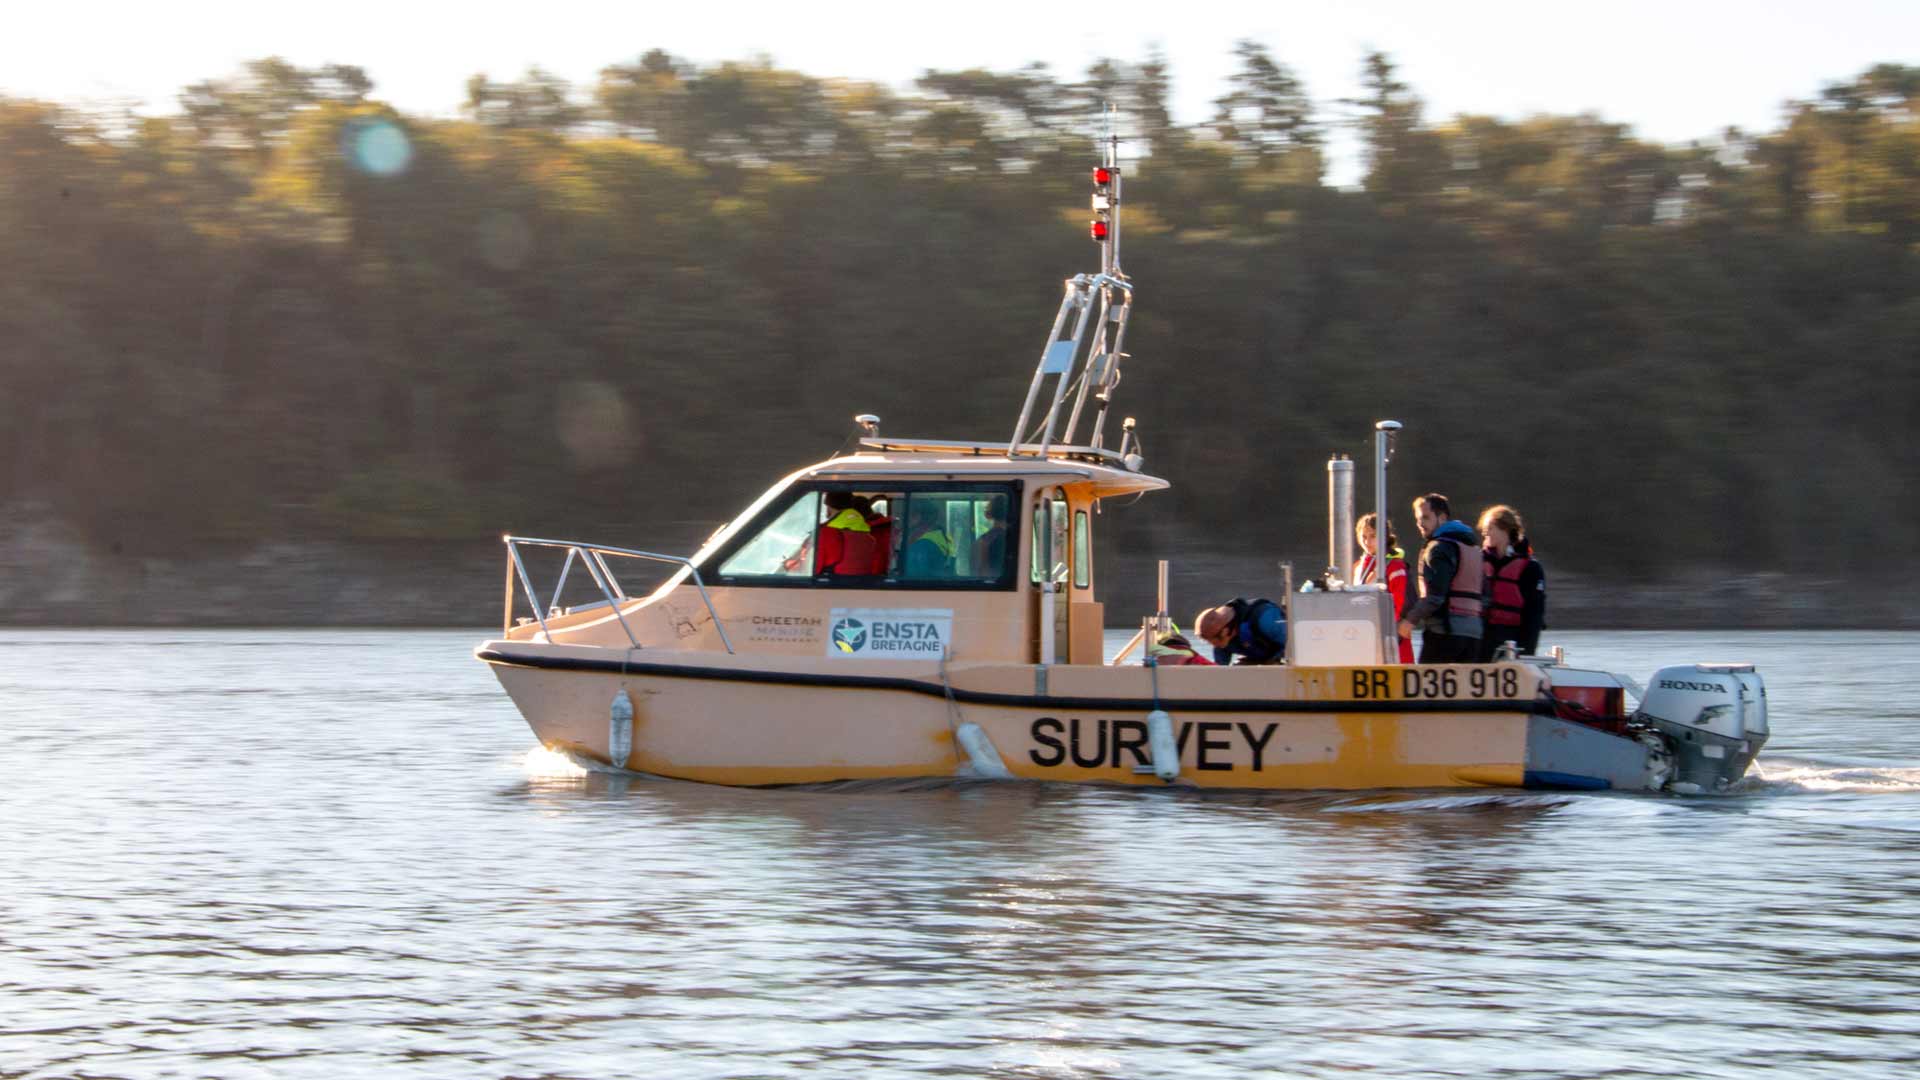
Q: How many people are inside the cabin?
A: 4